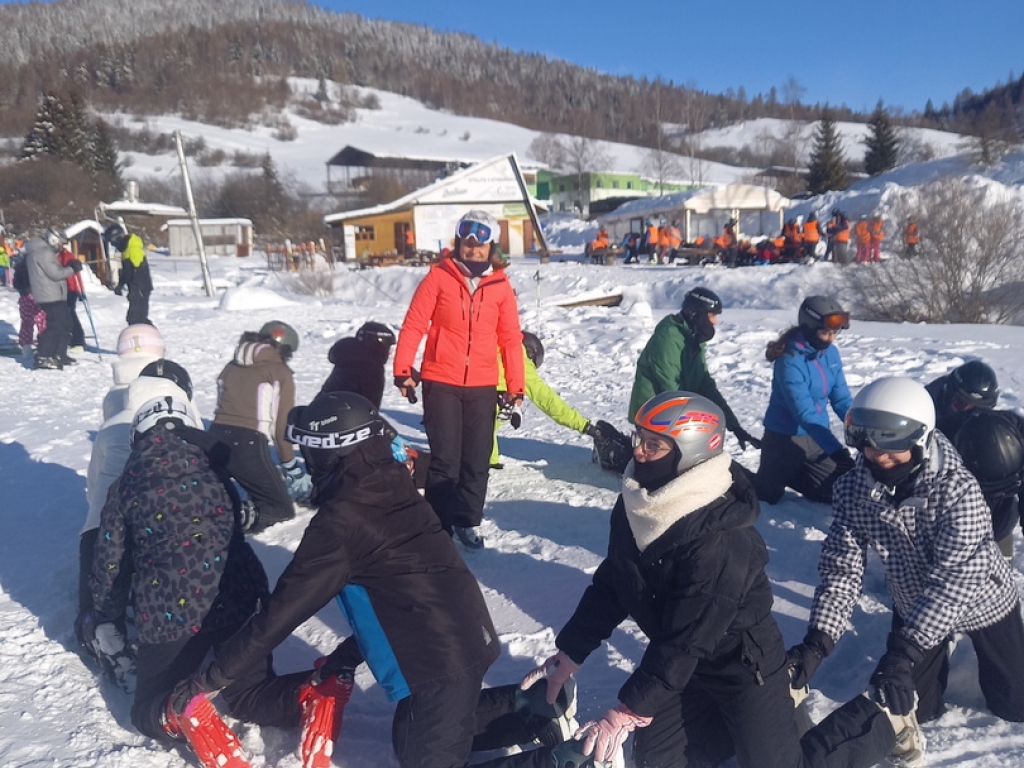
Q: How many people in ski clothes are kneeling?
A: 13